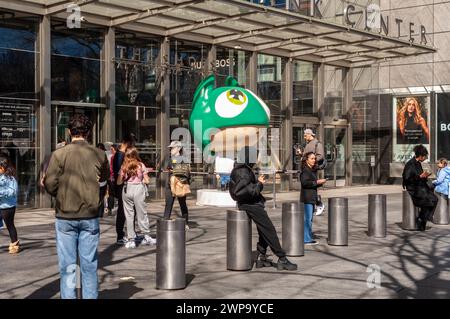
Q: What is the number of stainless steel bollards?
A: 7